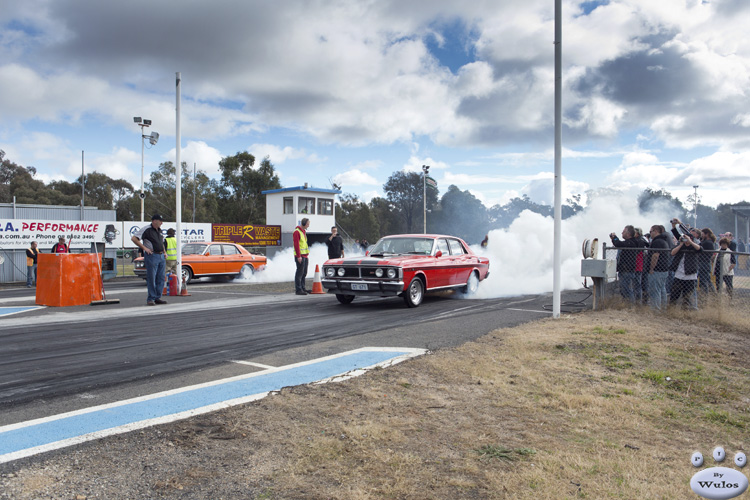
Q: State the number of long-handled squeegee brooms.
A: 1